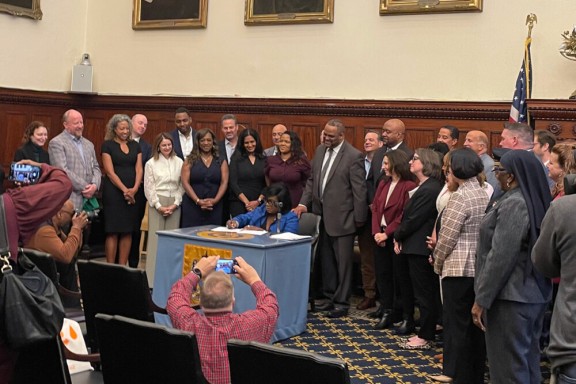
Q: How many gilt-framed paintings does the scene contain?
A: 4